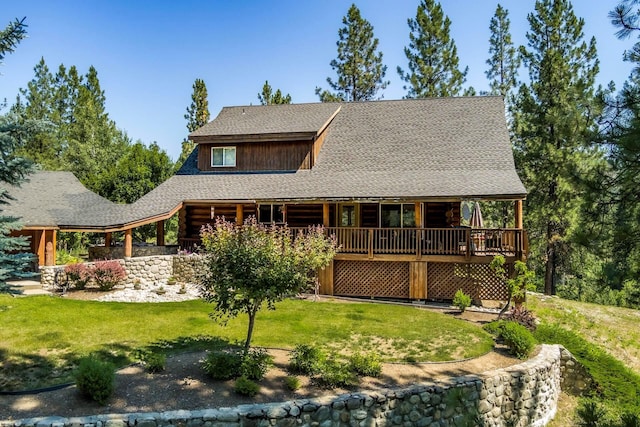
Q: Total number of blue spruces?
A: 1